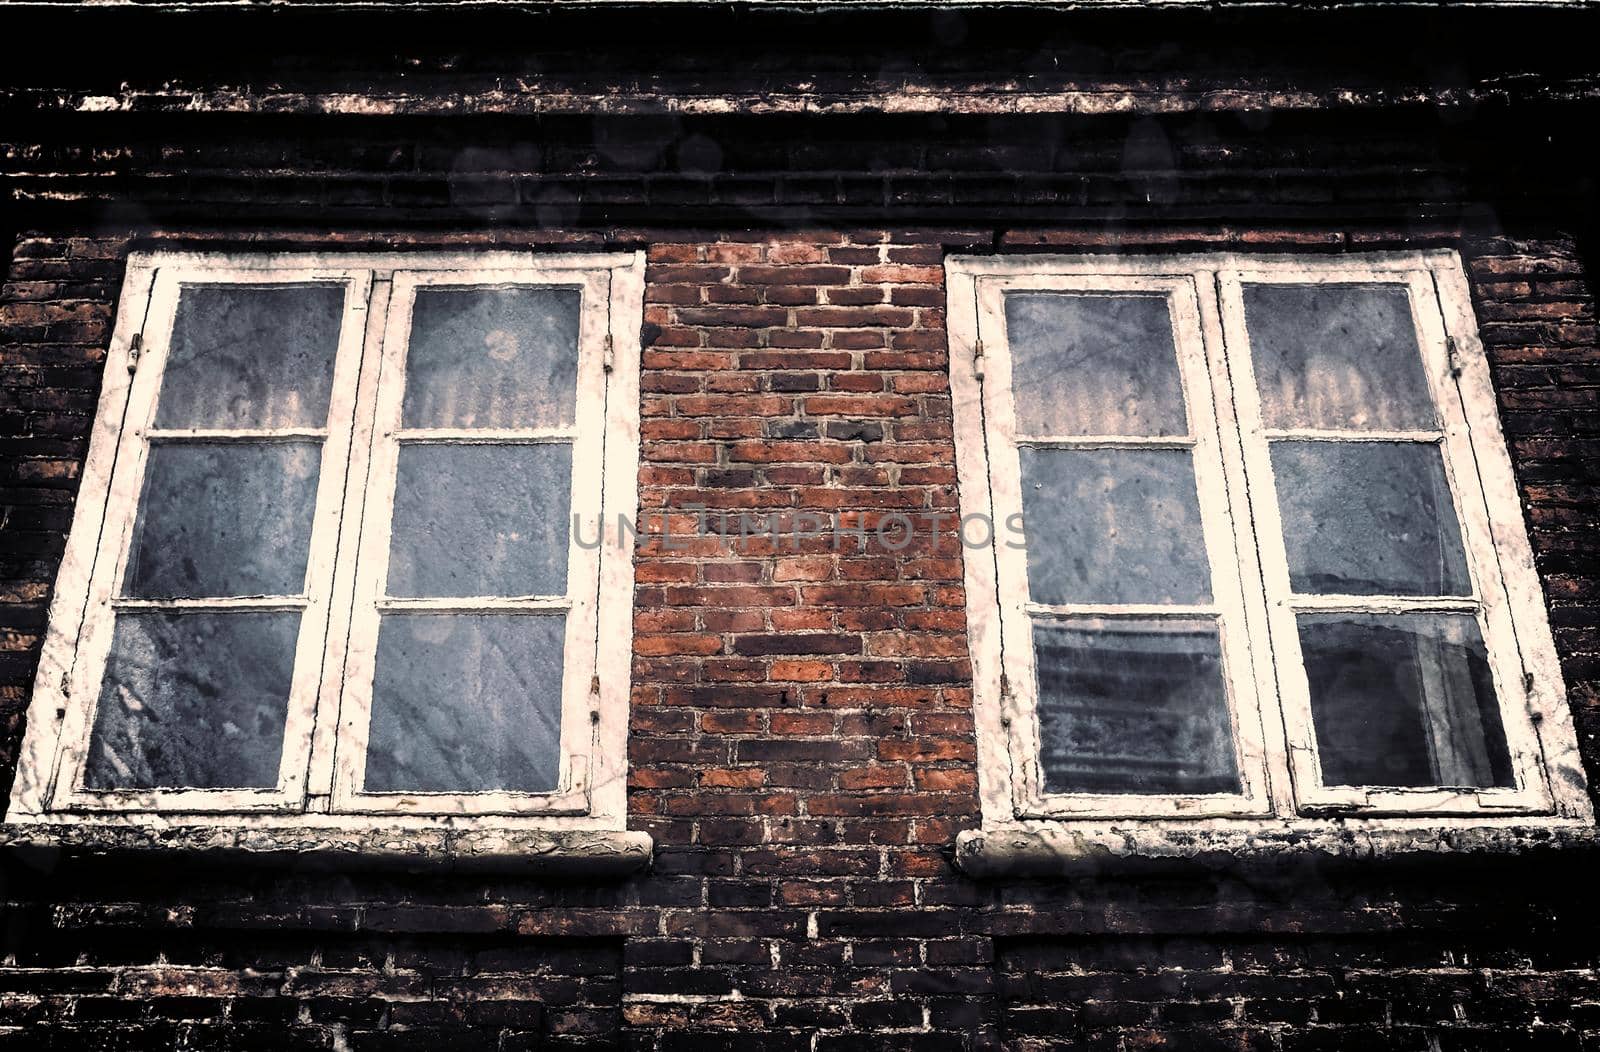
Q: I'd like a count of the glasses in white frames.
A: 12